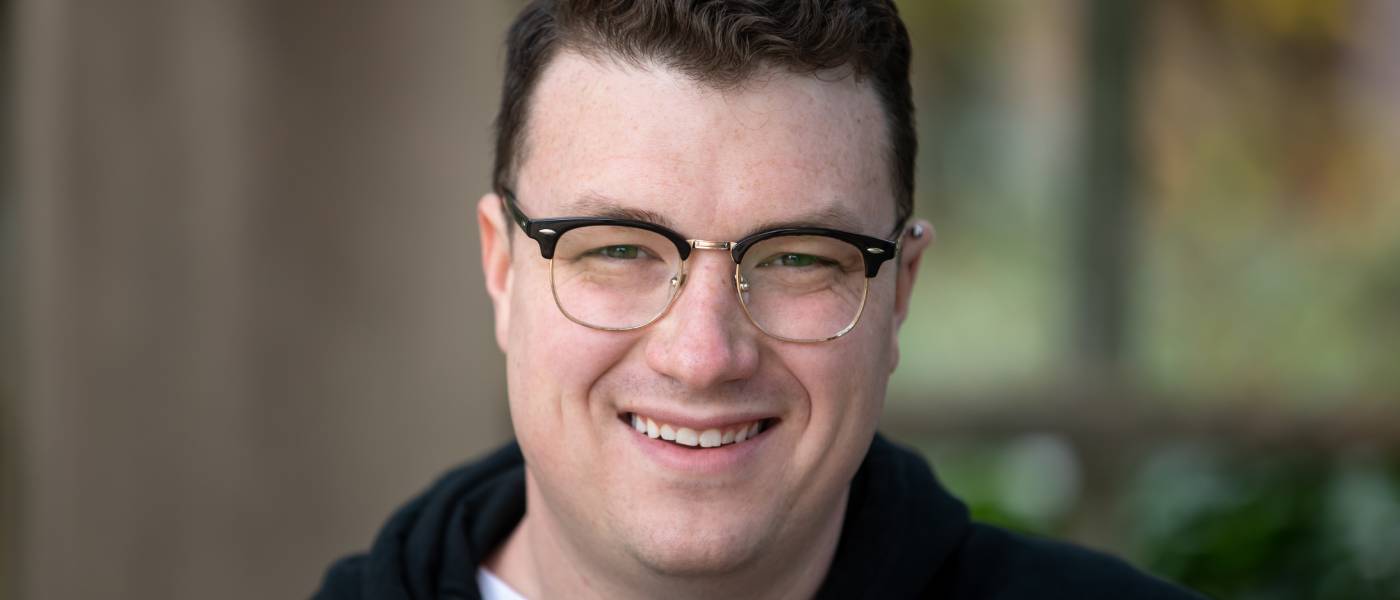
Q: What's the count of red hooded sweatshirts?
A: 0